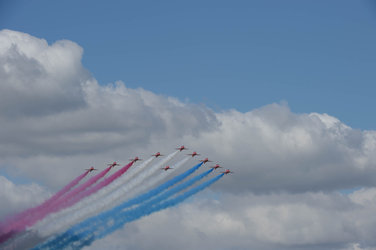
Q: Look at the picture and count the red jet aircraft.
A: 10